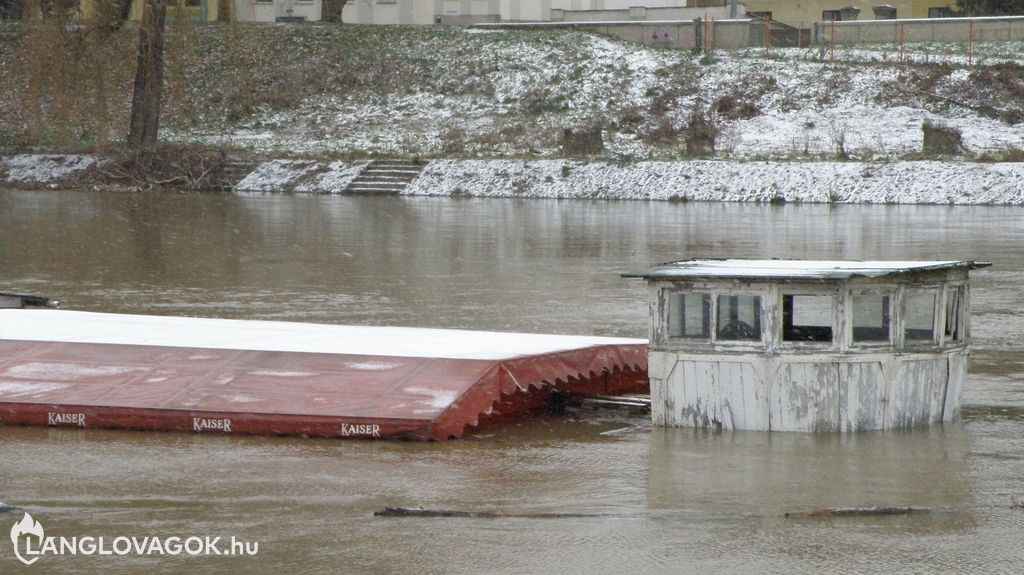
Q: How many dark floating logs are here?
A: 2